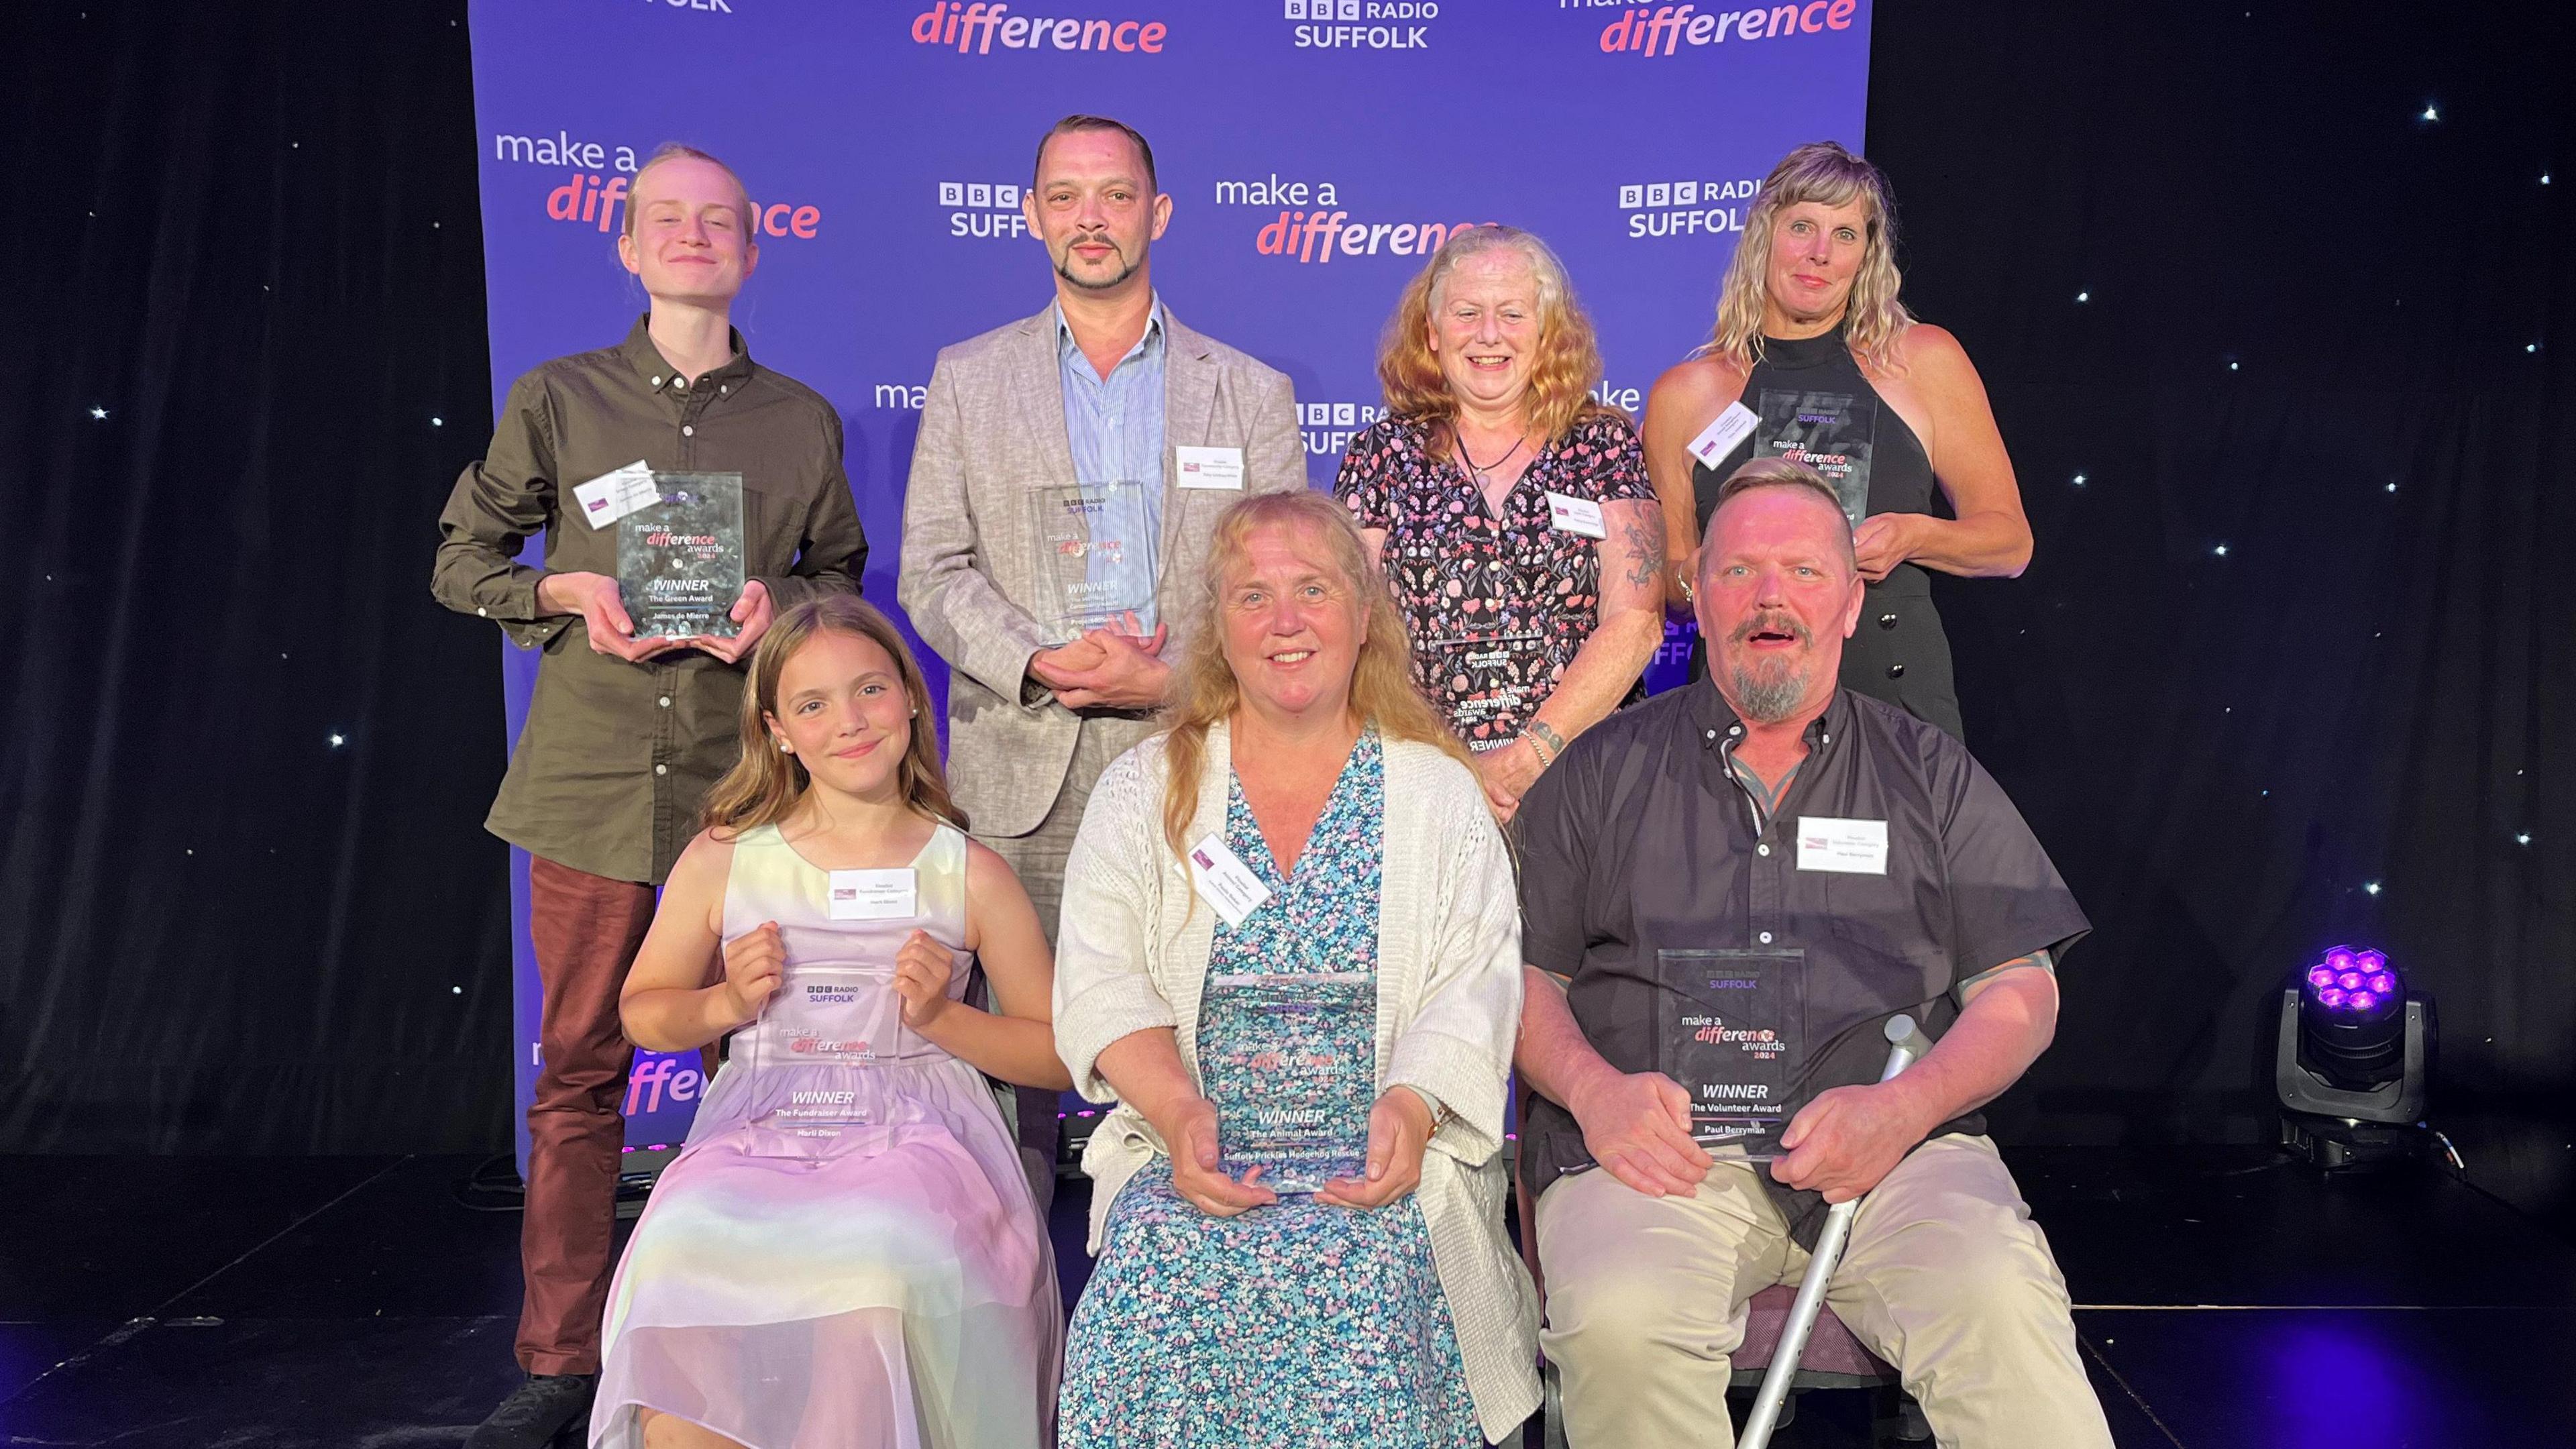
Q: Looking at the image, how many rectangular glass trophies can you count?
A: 7